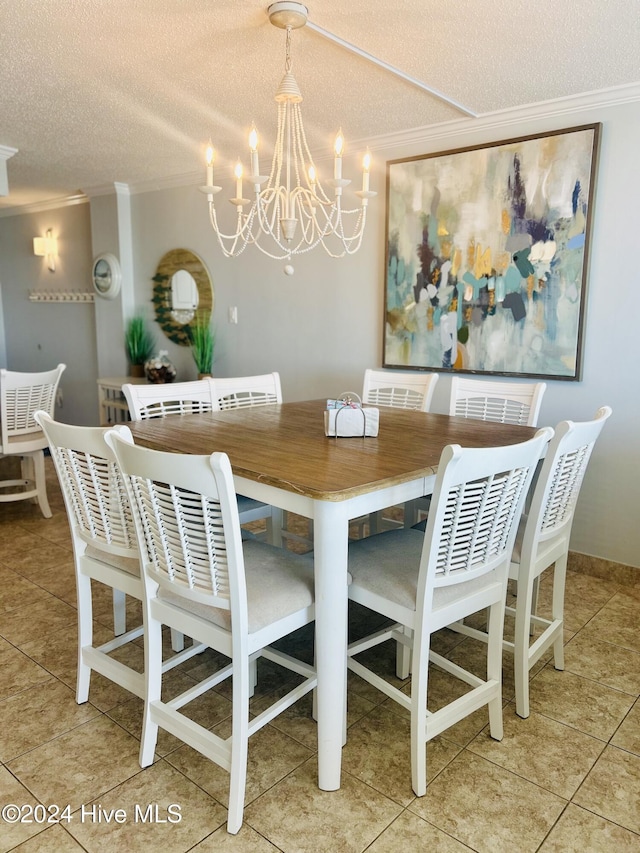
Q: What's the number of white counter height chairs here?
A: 9